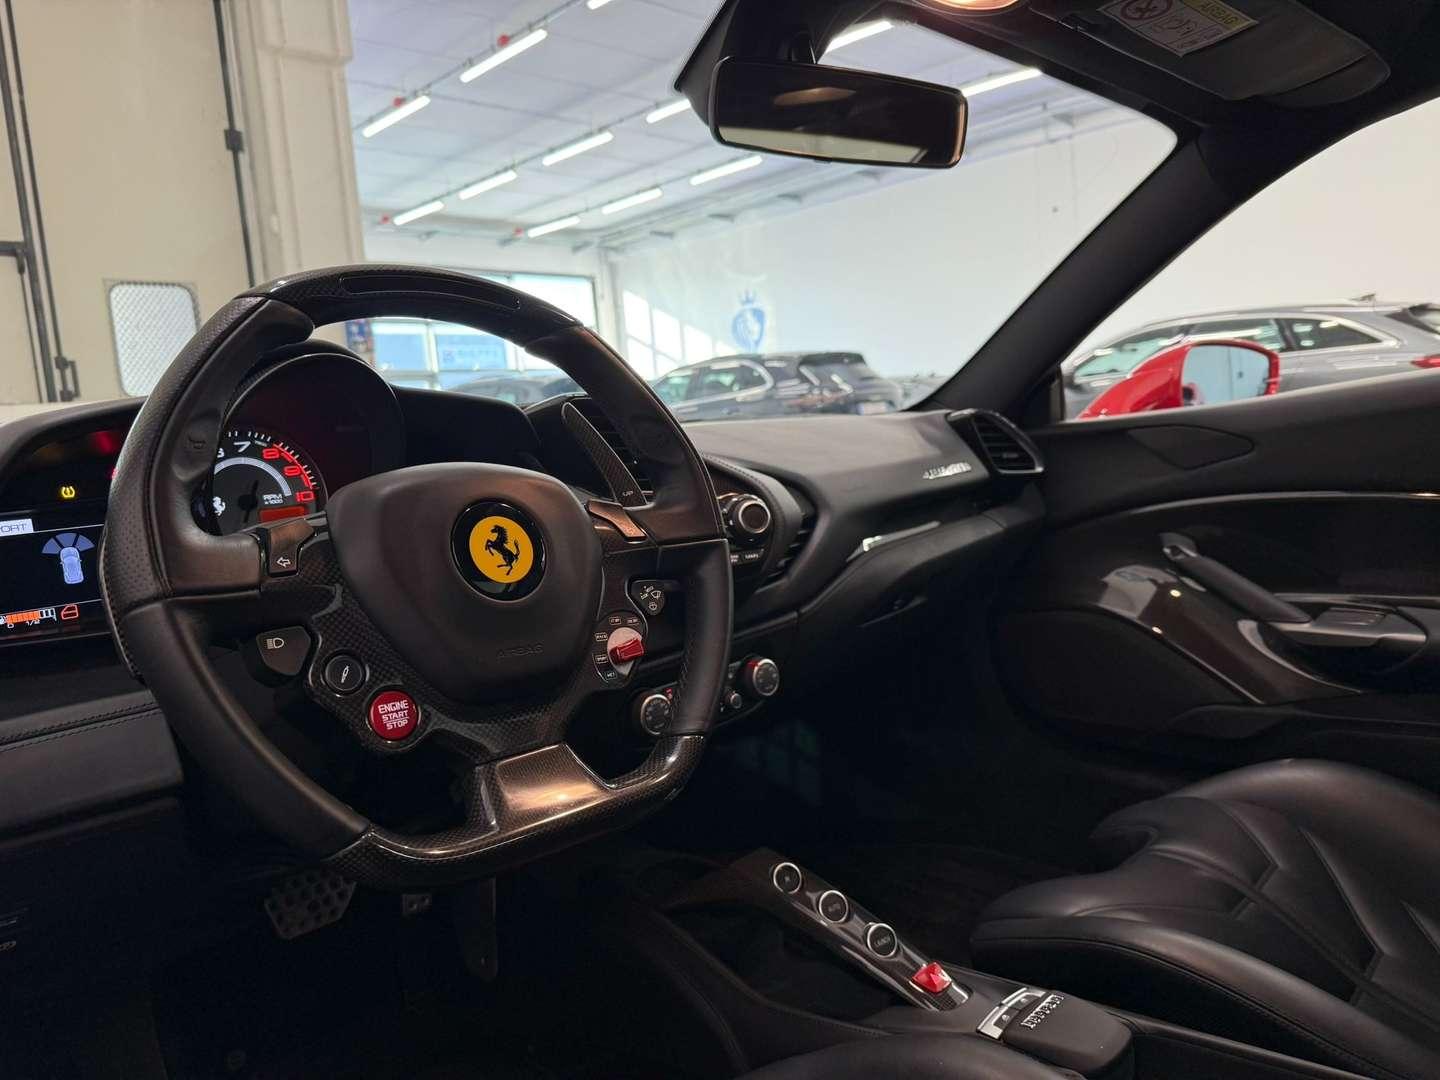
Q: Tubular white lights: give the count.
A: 12